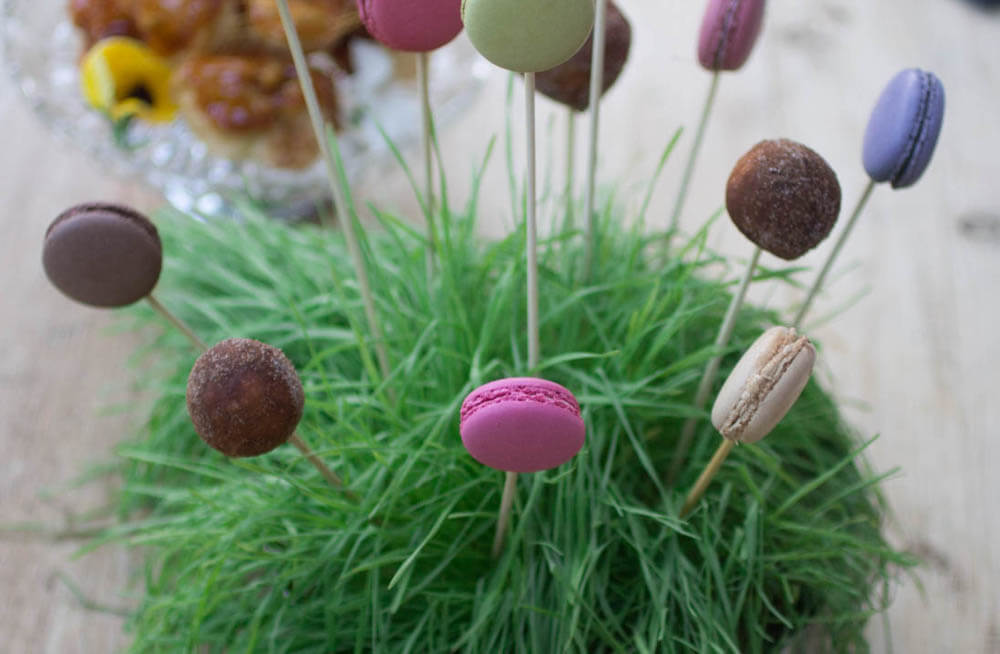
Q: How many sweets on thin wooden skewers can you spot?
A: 10